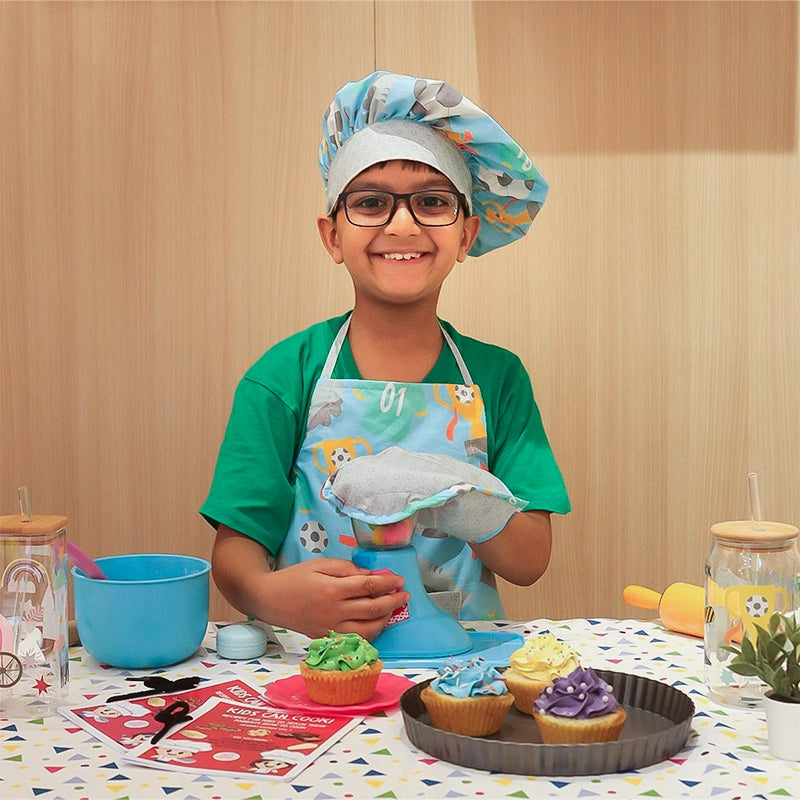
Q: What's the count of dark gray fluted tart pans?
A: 1